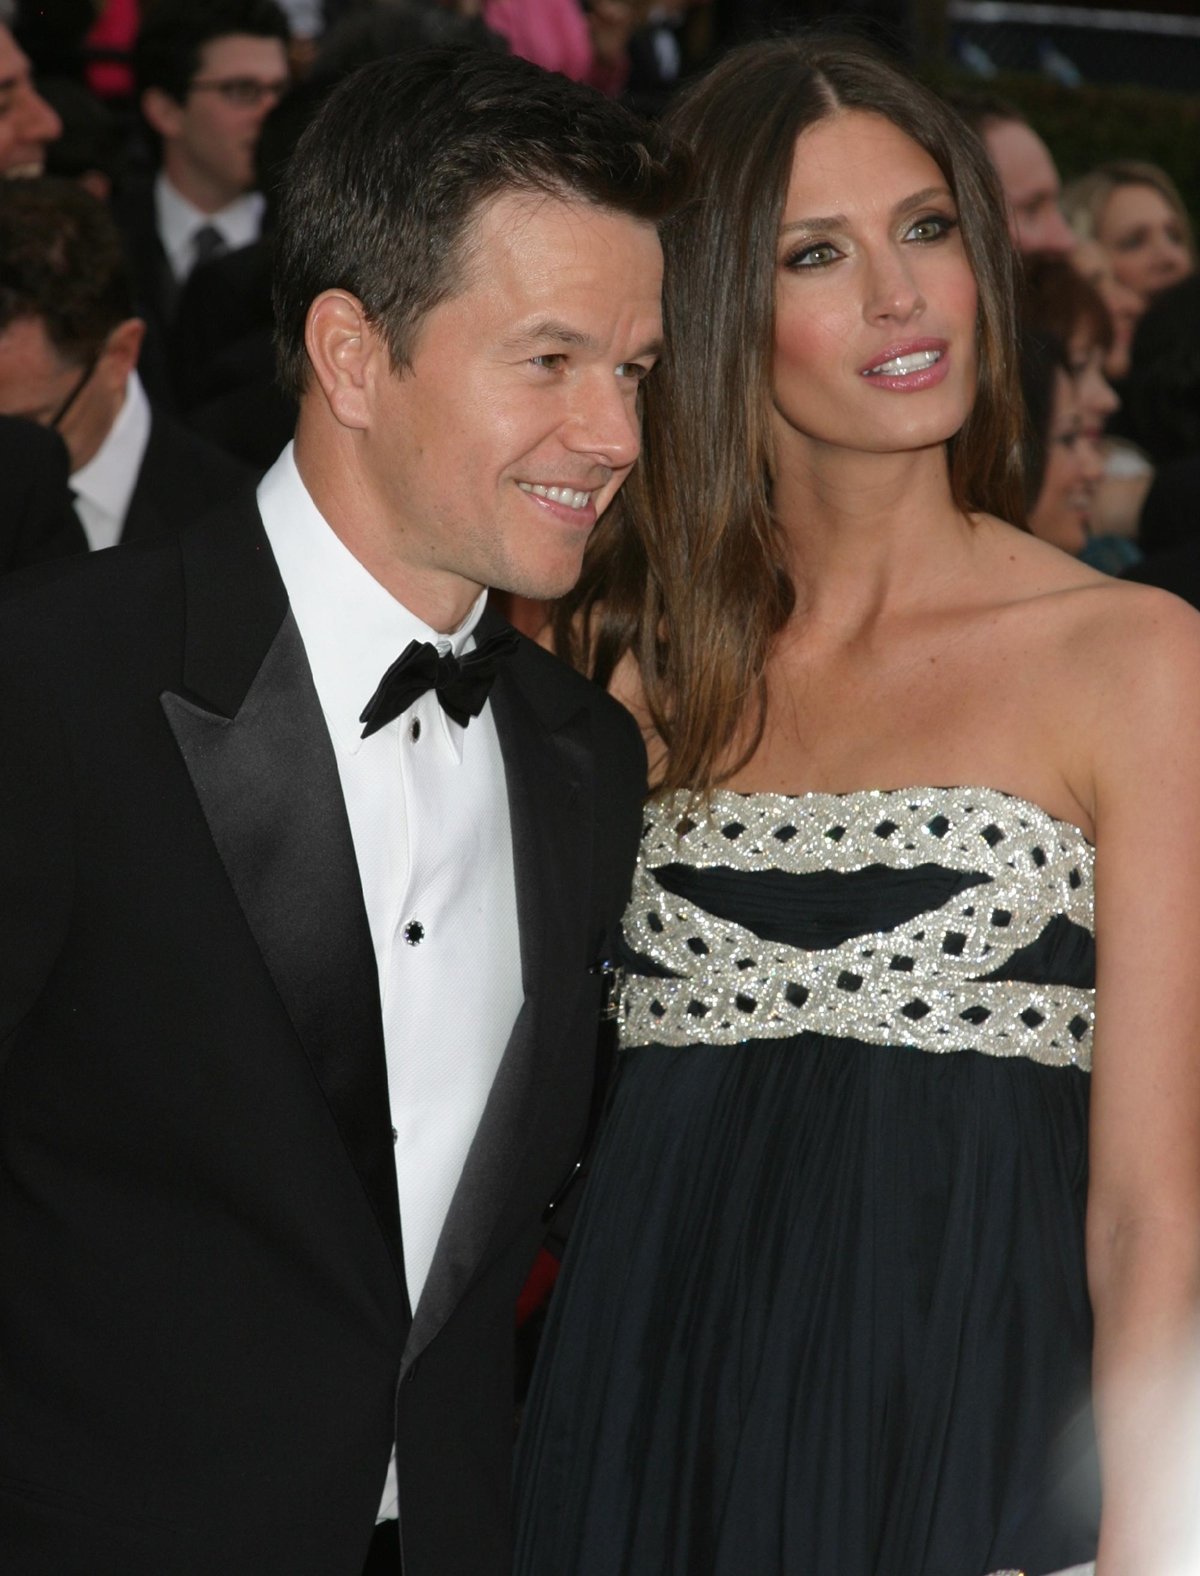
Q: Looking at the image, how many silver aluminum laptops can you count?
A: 0